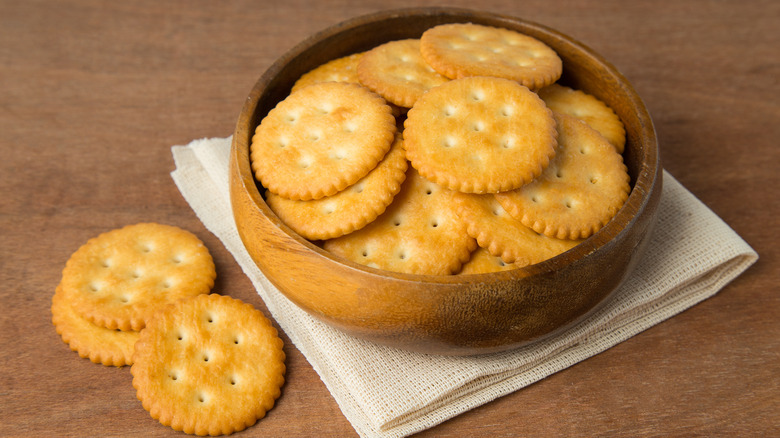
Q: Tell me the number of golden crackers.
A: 14